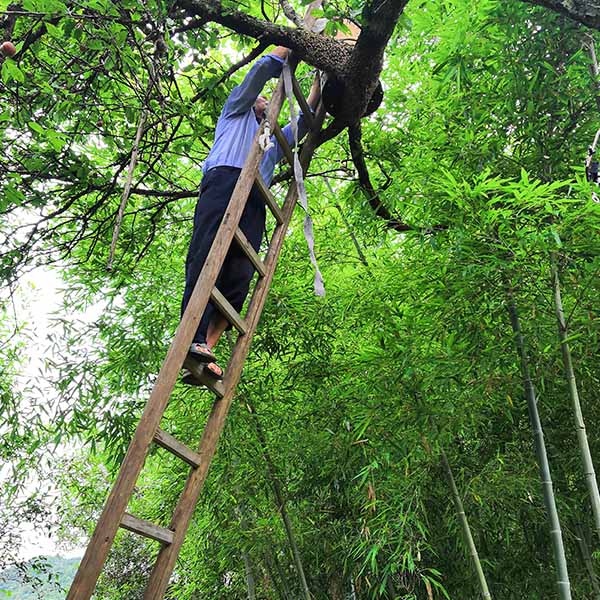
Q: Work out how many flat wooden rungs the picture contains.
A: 8